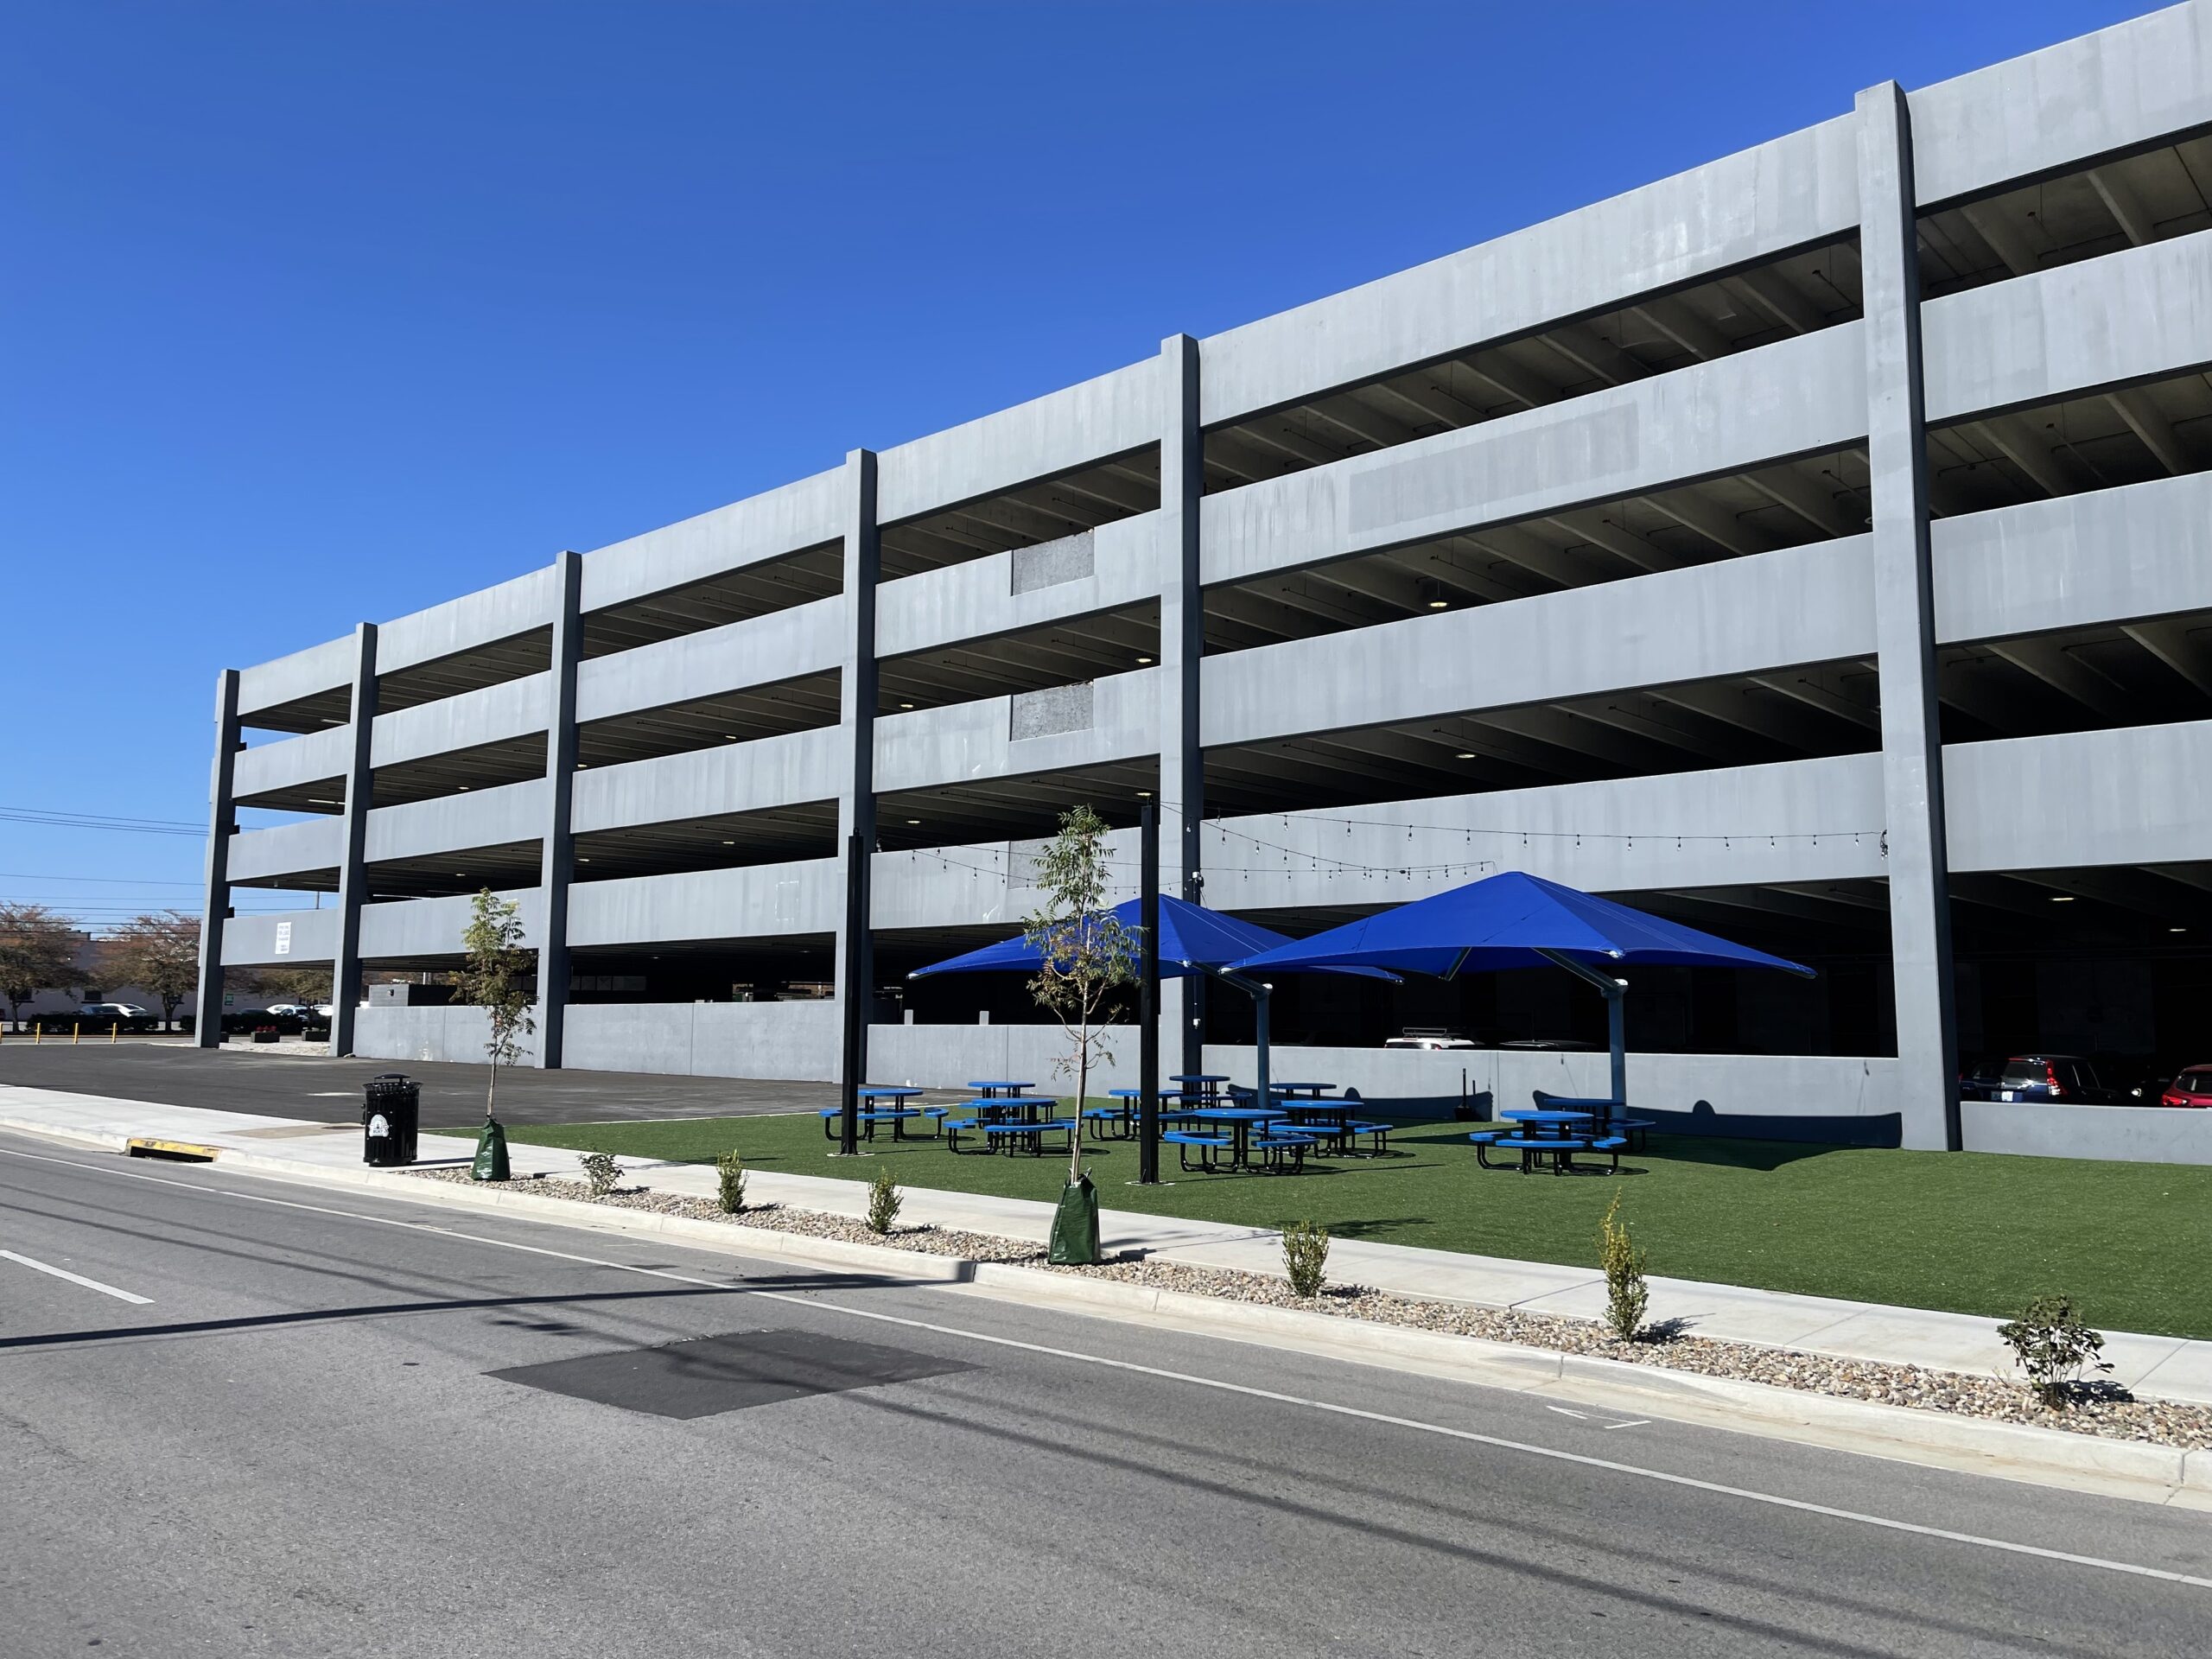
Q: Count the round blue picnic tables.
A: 10